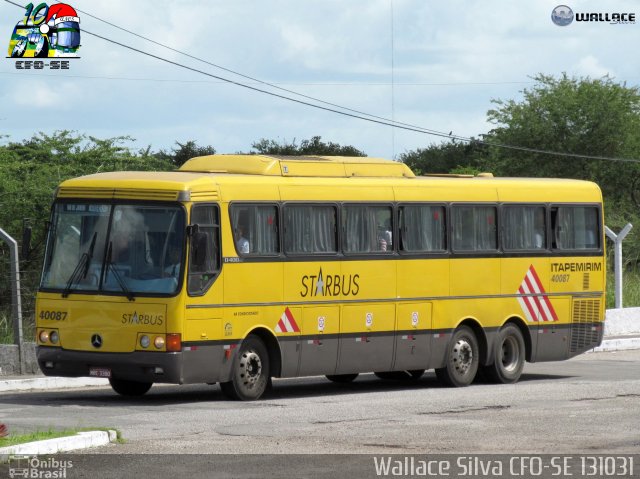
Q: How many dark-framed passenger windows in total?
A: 7